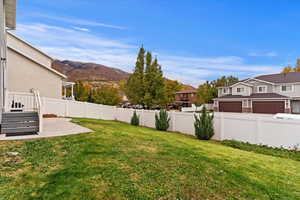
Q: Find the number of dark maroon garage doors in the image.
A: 2